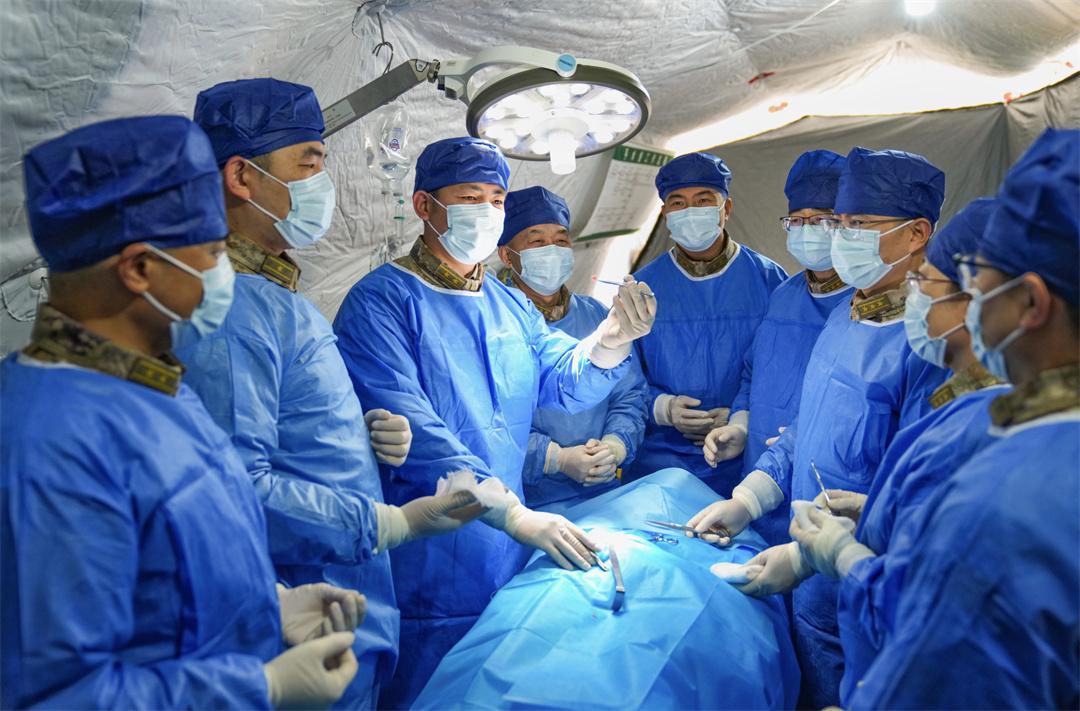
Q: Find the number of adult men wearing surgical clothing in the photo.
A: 9